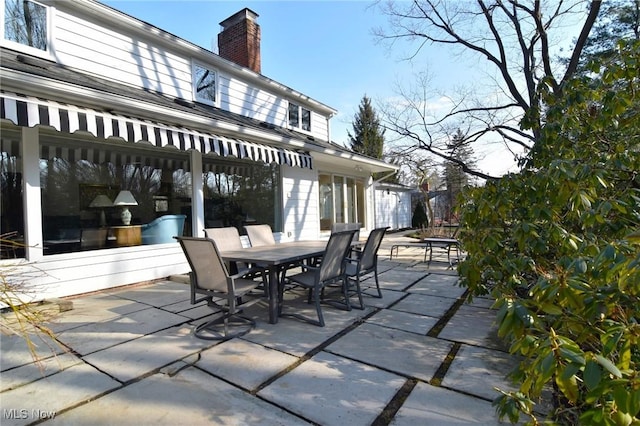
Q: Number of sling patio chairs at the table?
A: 6